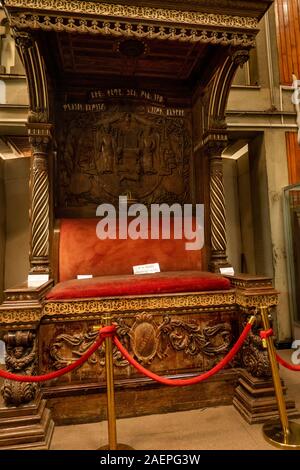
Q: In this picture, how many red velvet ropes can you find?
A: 3